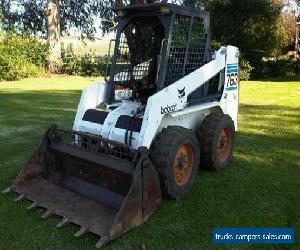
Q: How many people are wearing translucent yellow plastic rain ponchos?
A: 0